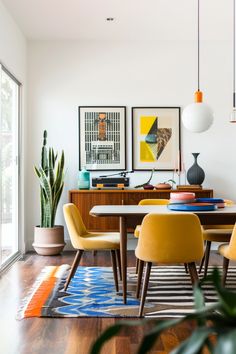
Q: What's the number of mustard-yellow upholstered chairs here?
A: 5